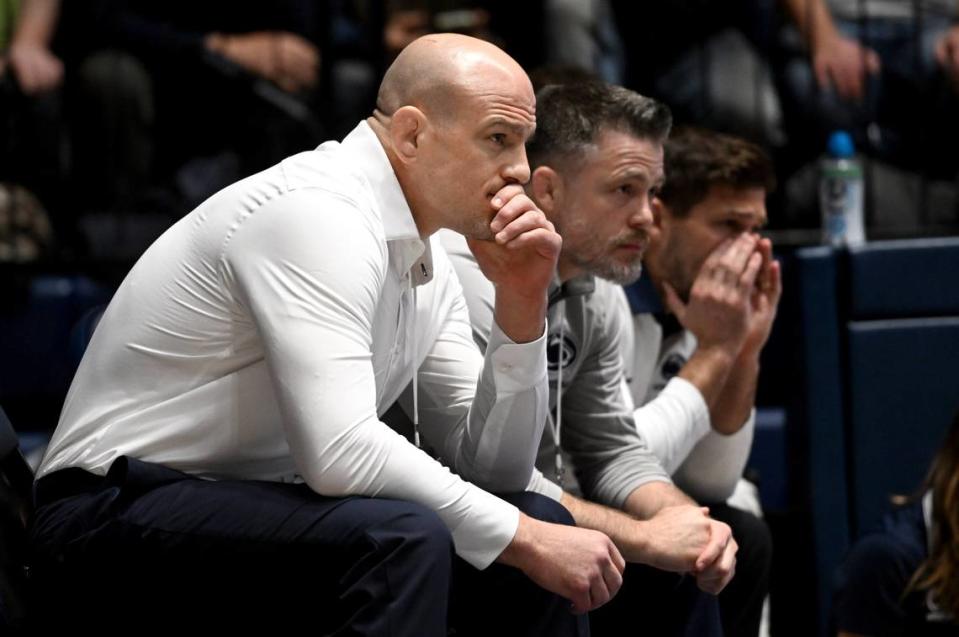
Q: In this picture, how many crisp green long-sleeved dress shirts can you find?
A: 0